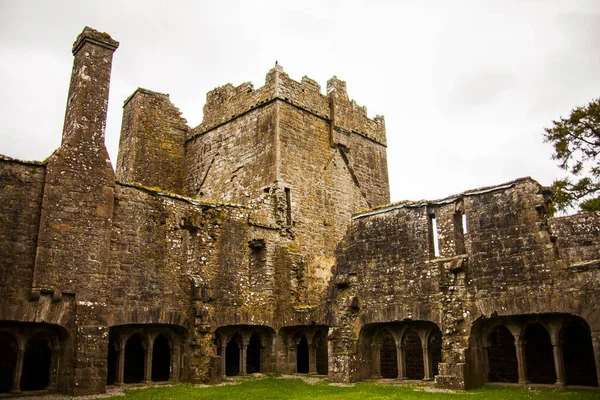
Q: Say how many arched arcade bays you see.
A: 6